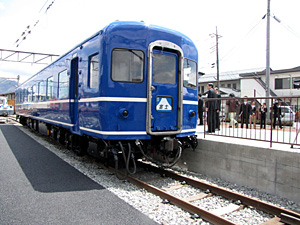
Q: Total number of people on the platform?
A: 8